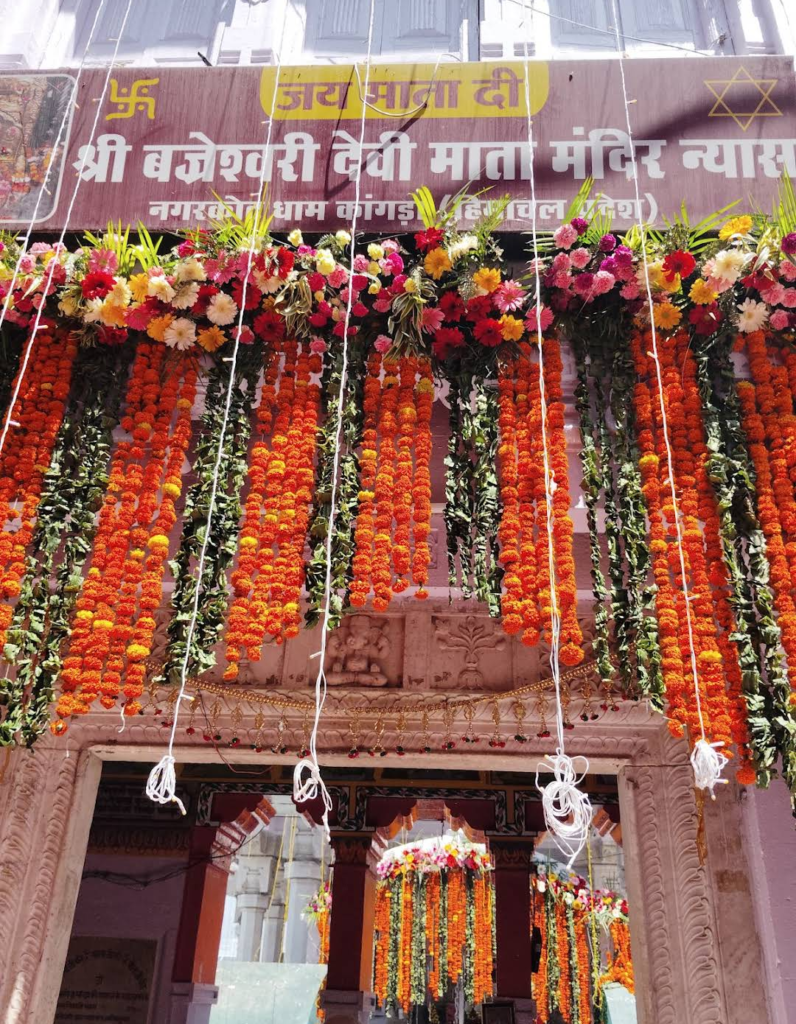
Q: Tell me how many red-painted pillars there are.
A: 3